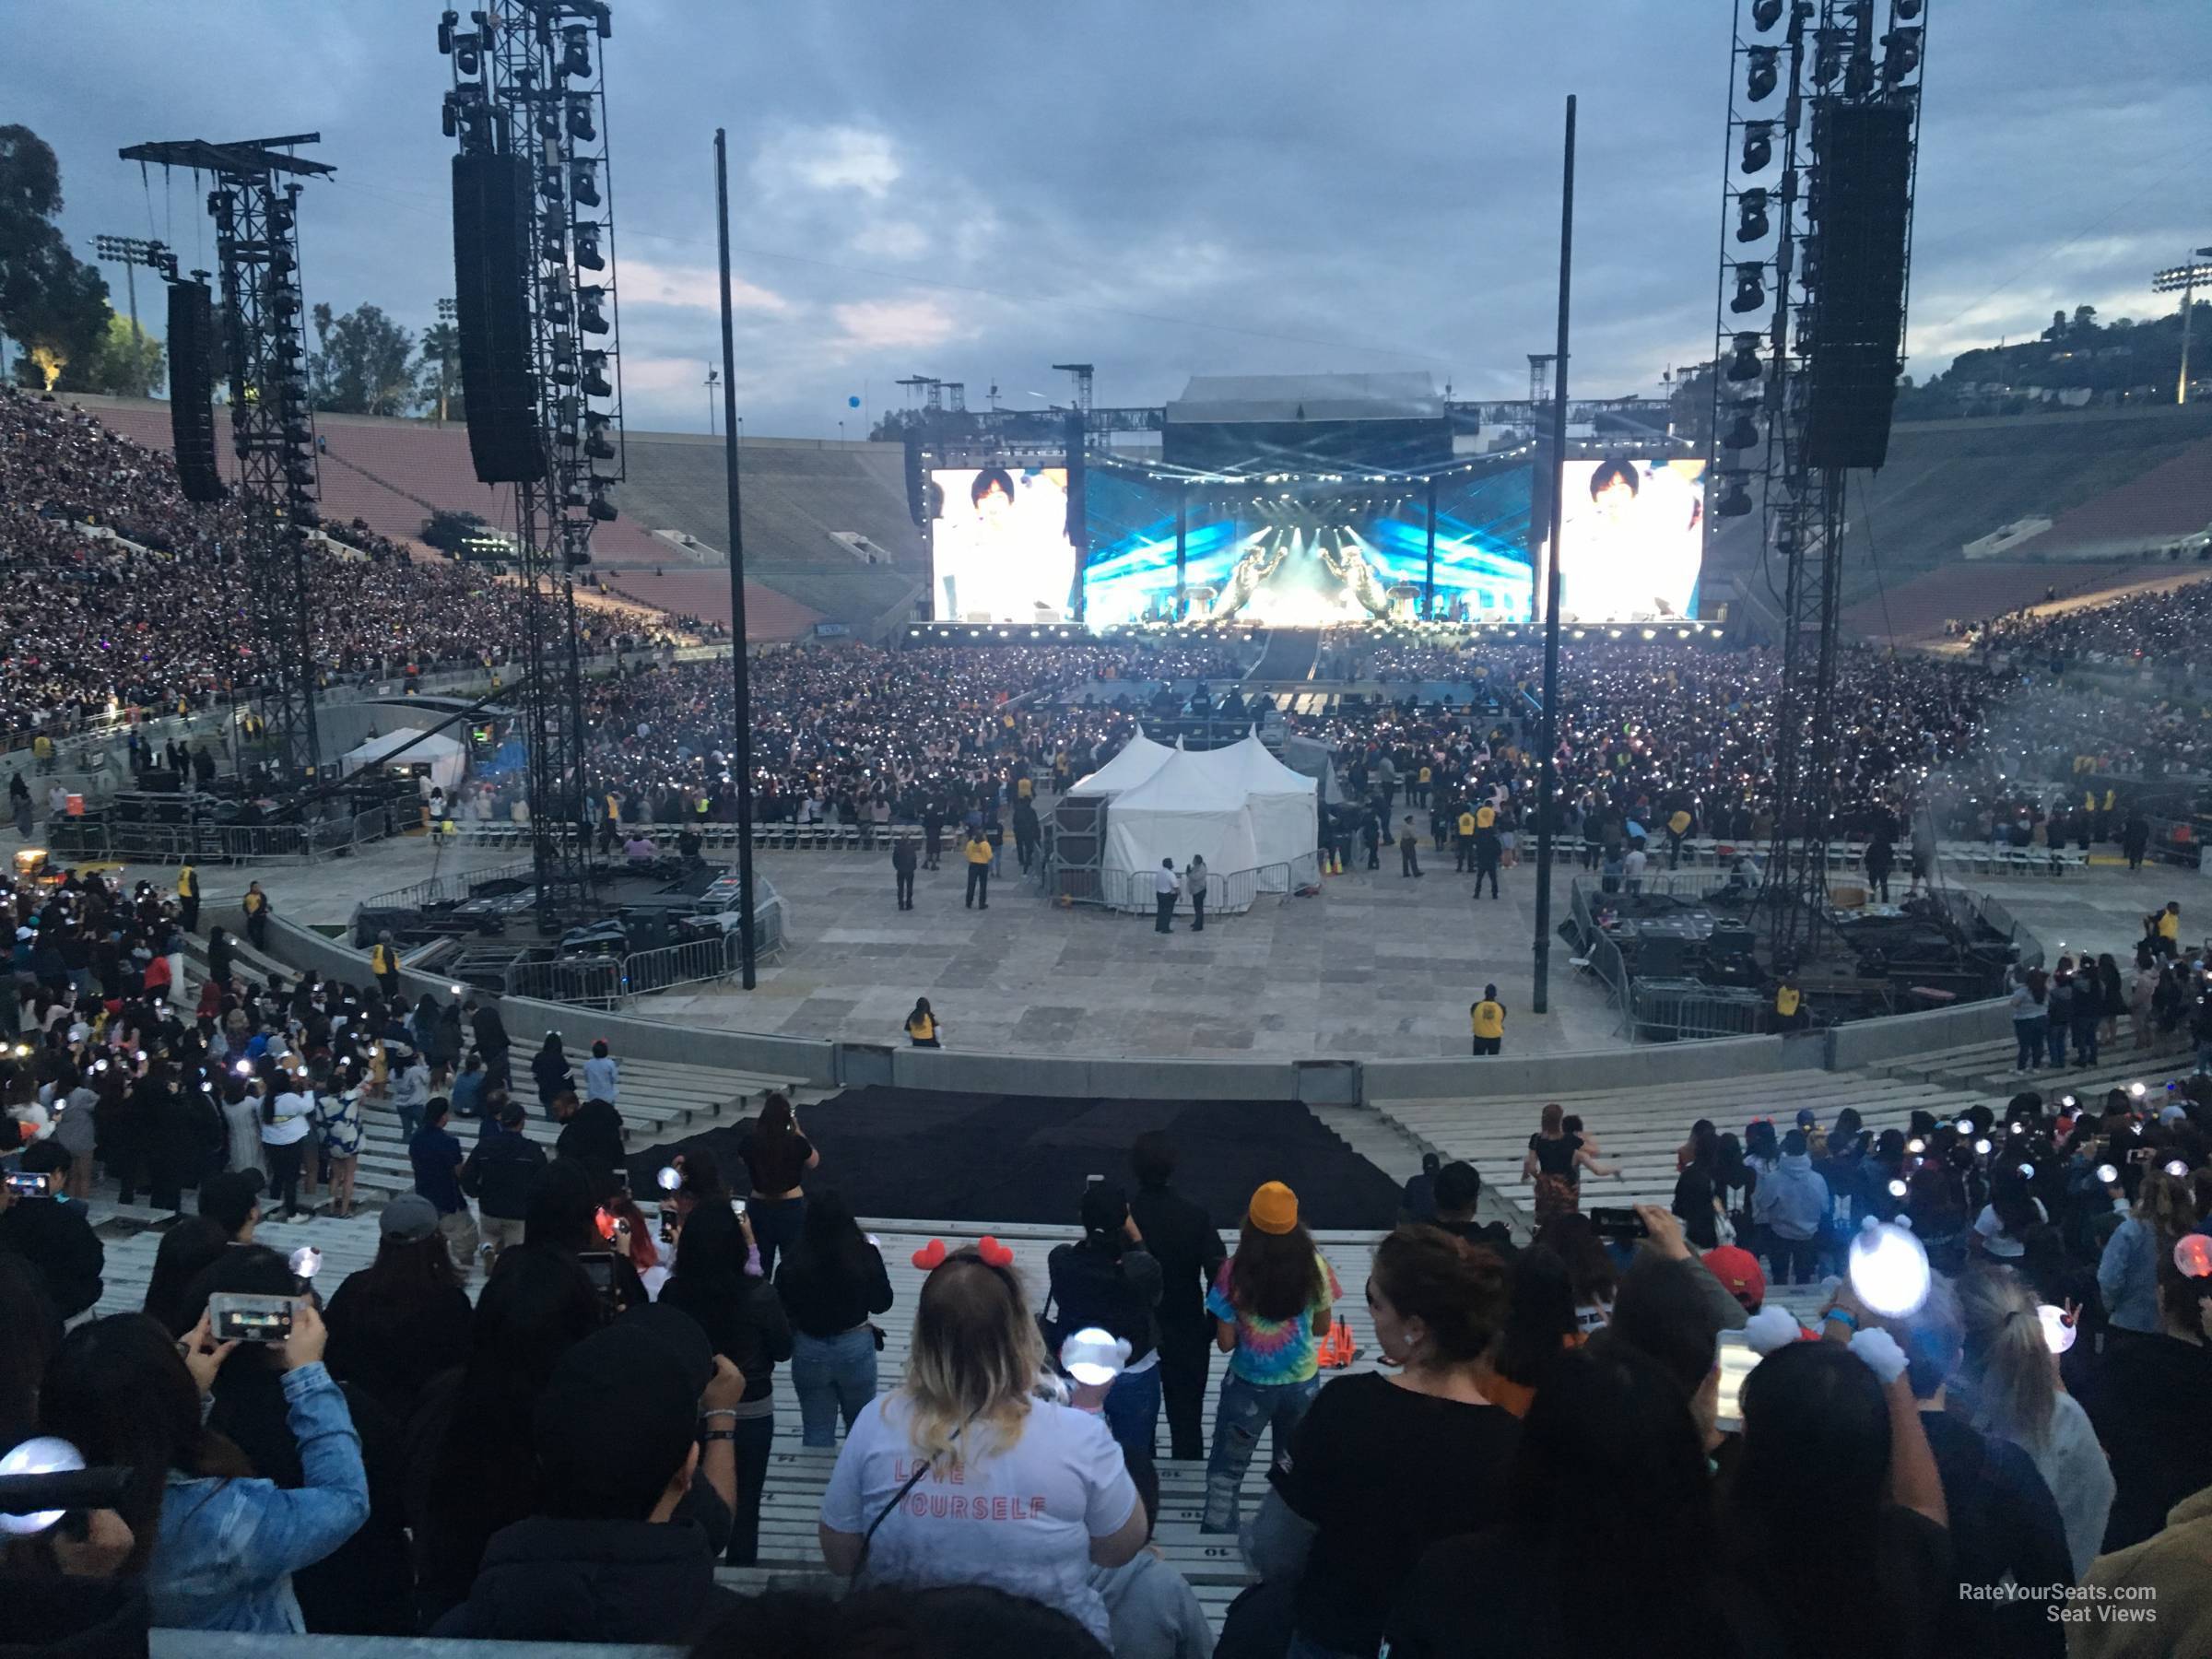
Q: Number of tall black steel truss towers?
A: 3